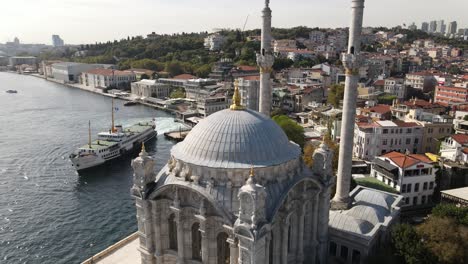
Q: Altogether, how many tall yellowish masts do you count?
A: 2